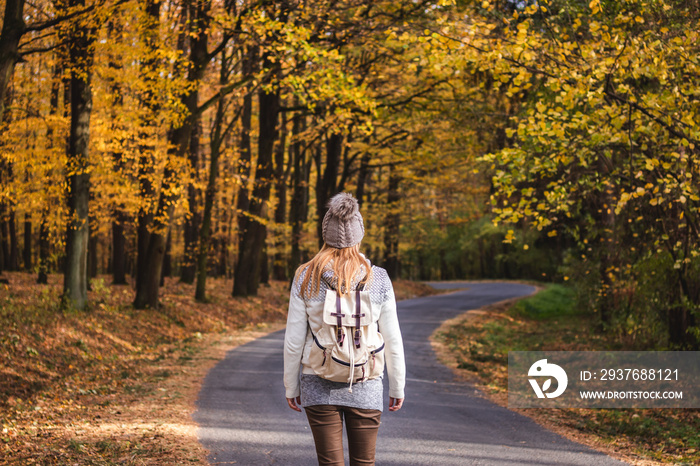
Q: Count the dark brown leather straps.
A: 2